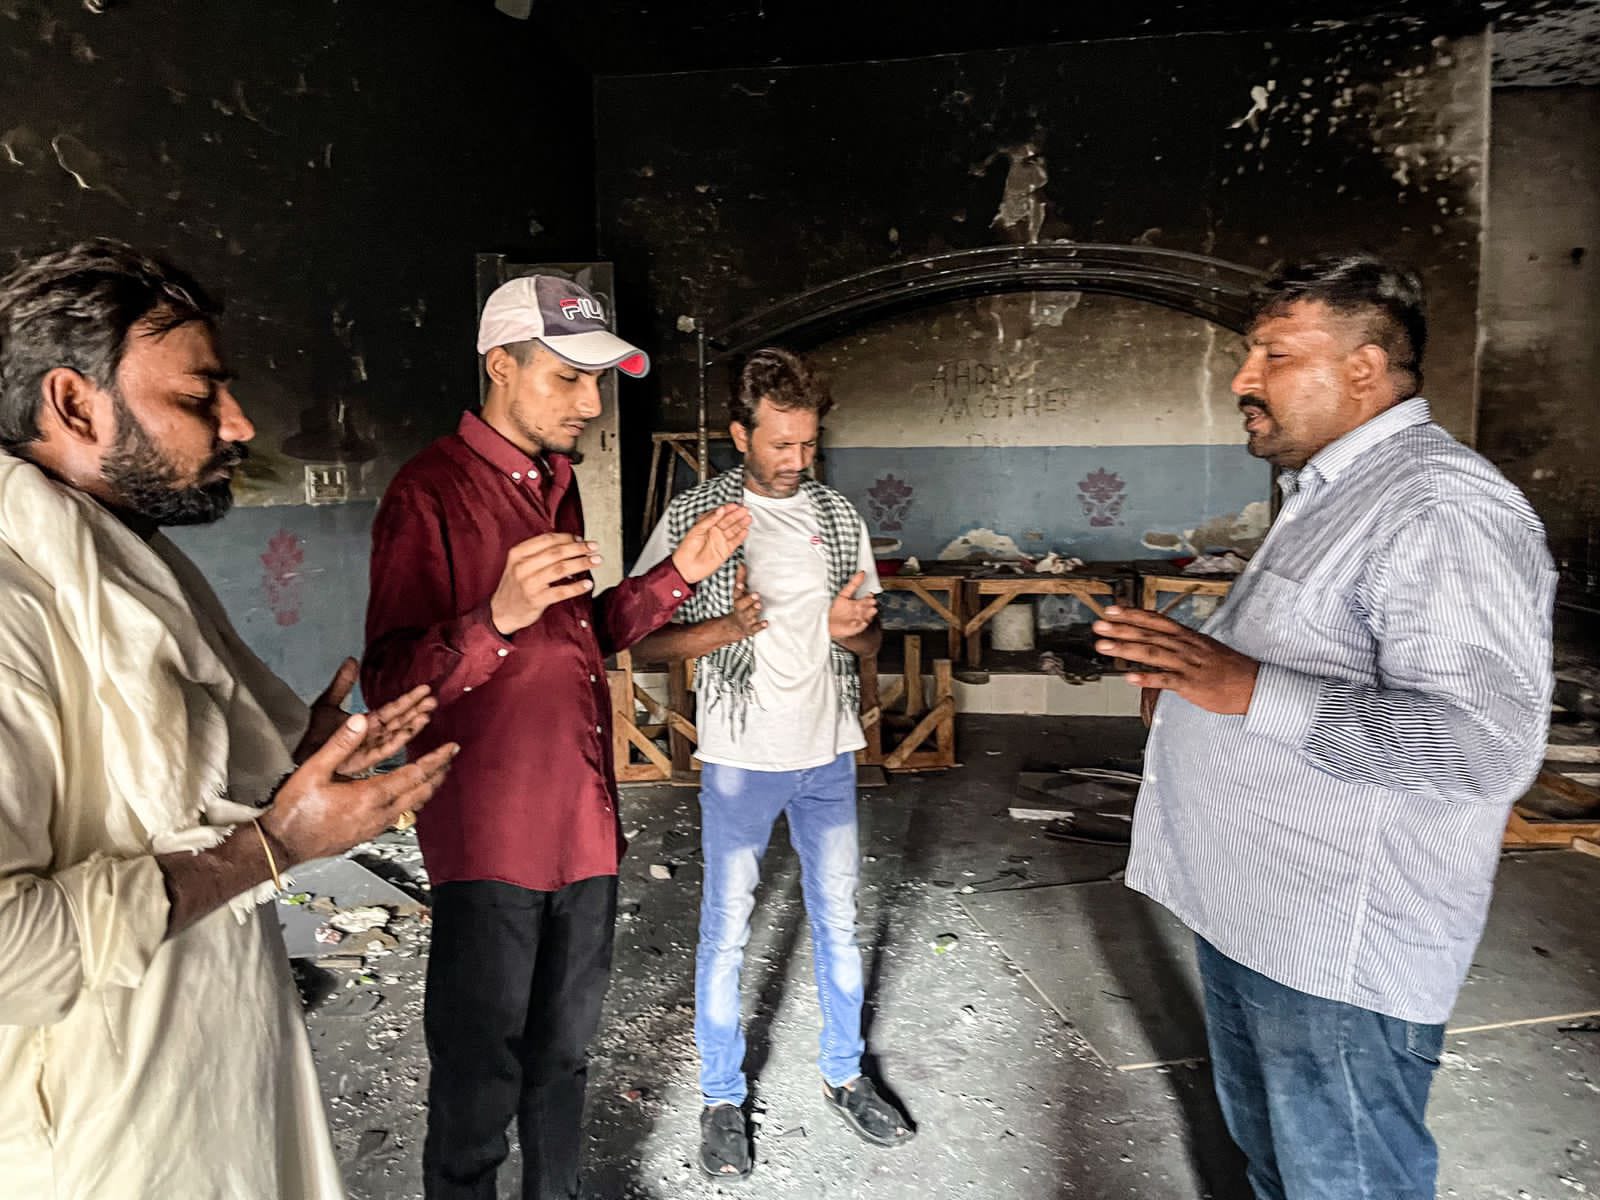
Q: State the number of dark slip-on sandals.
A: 2